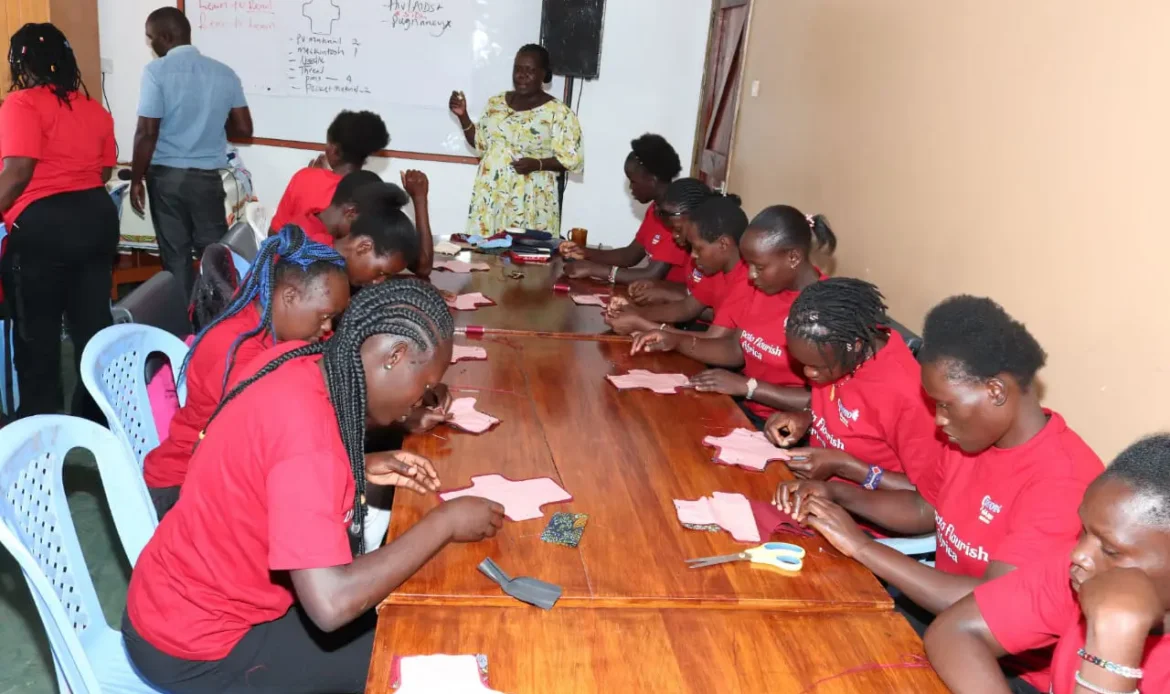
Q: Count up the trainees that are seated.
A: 12